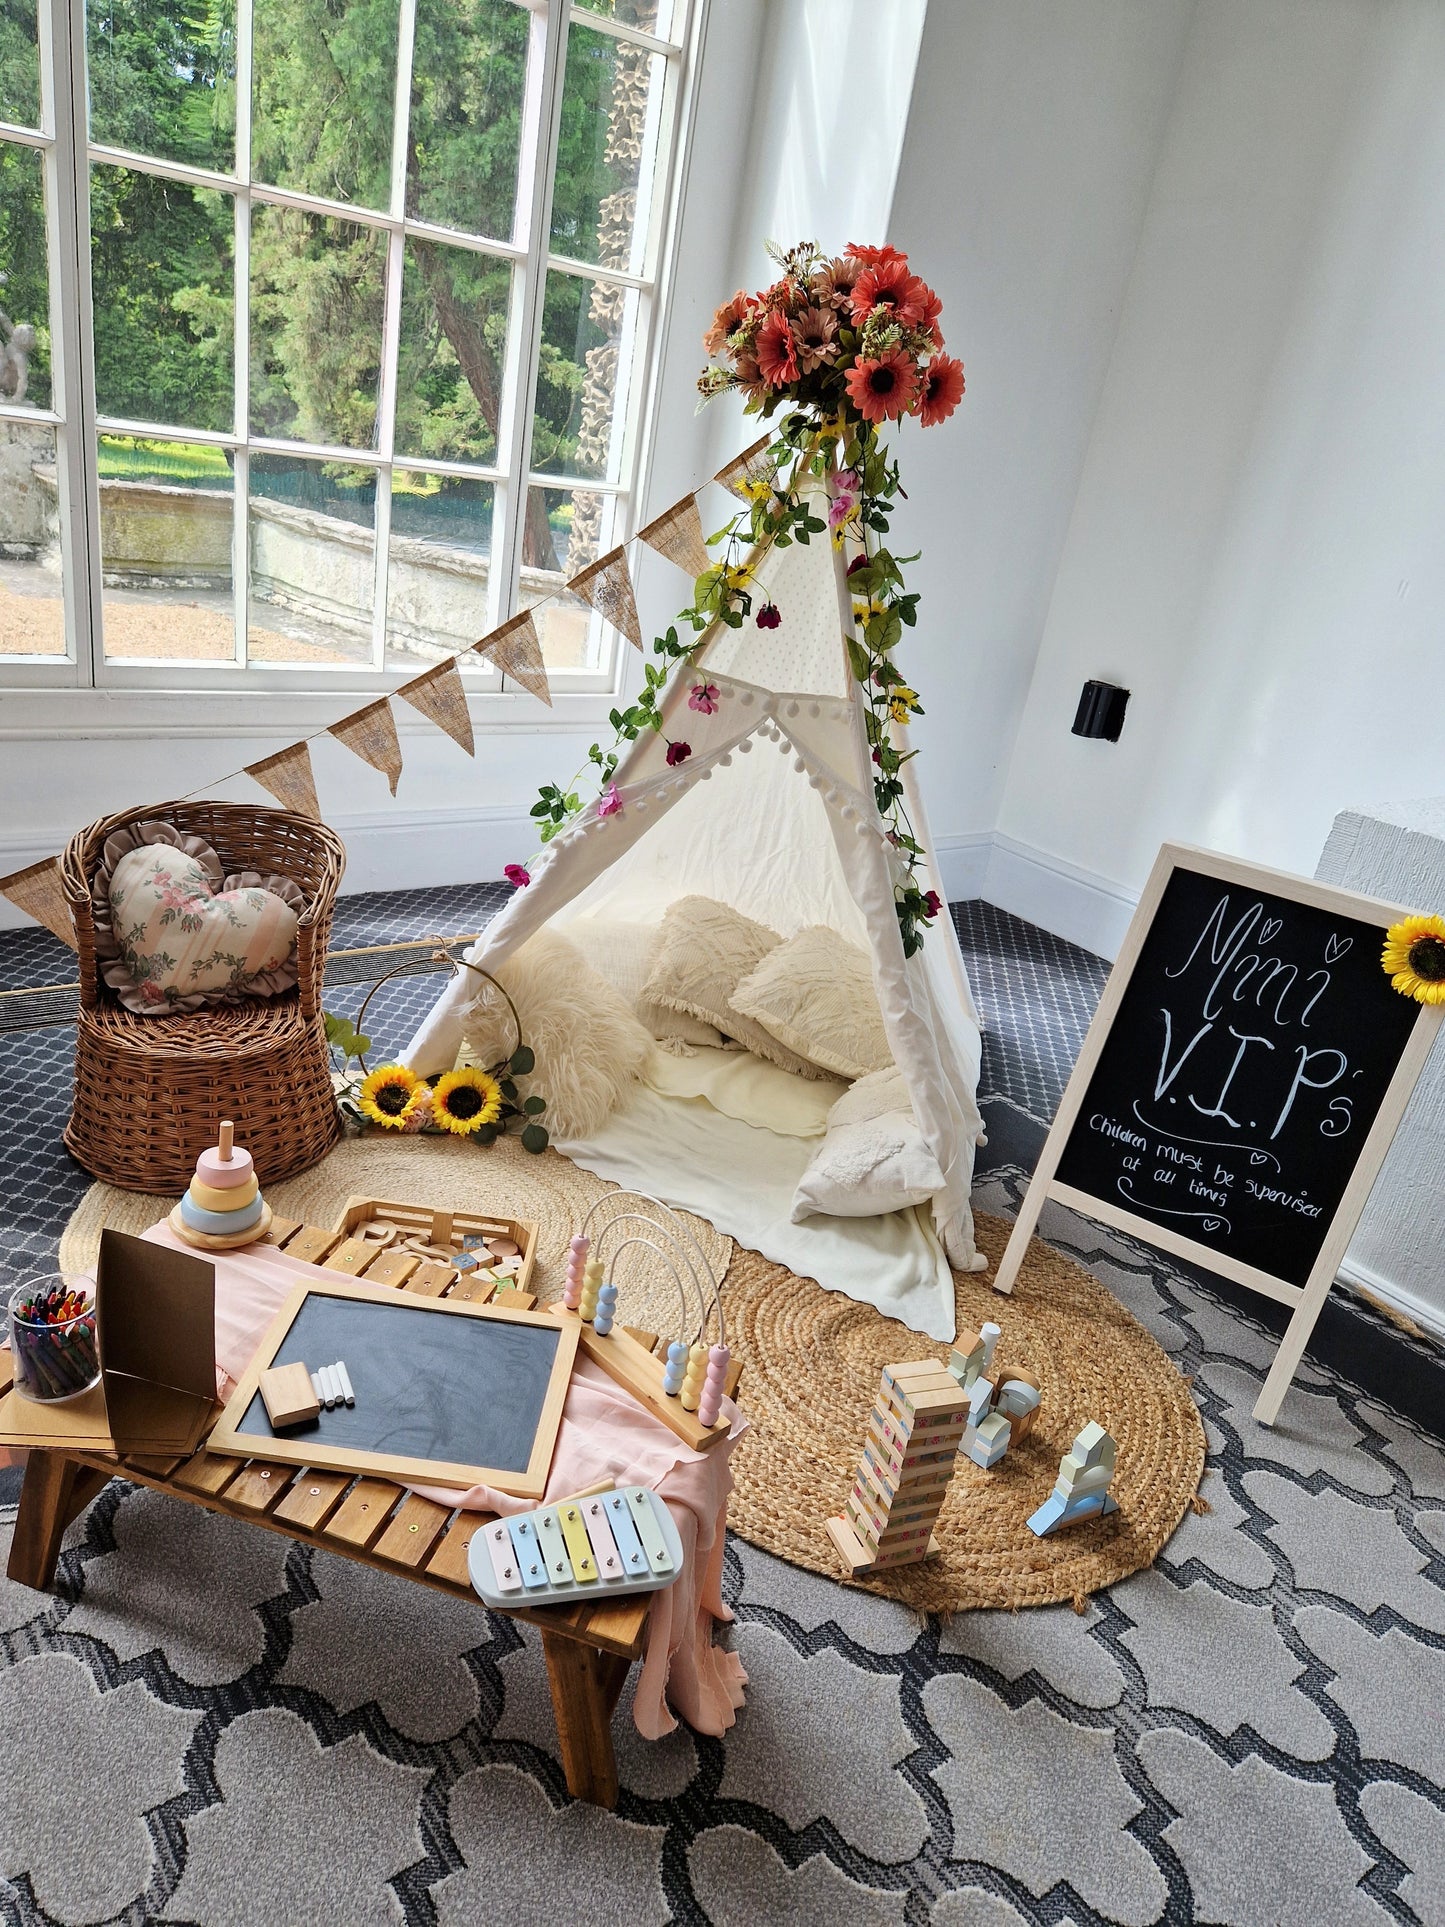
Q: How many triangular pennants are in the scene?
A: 8